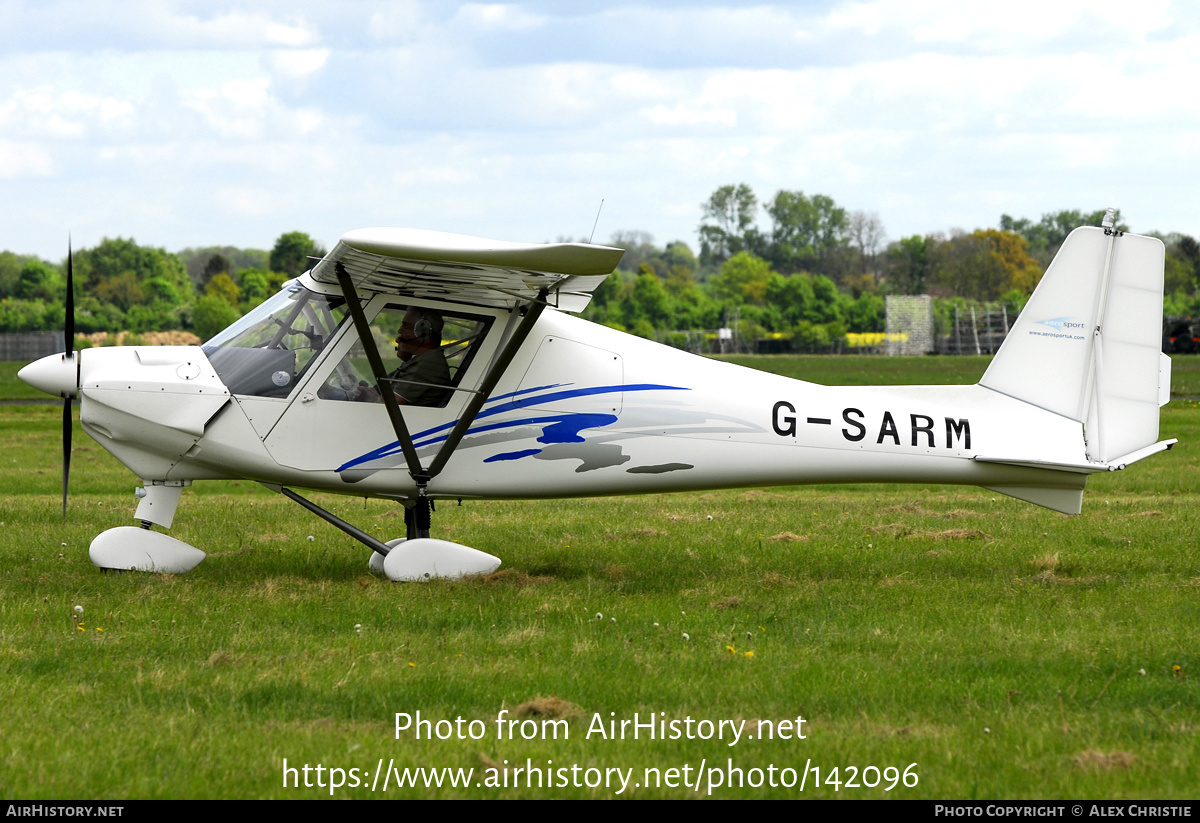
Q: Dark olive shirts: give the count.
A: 1